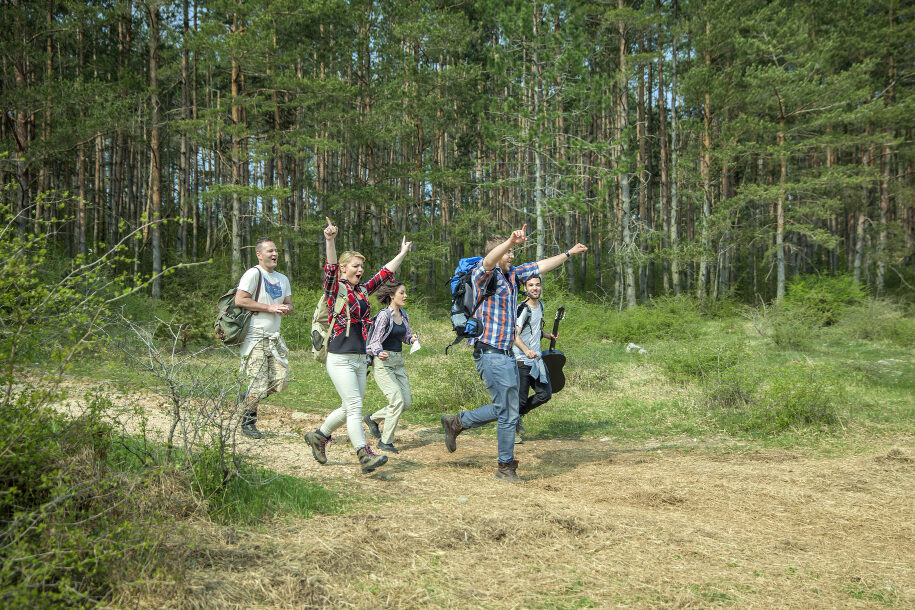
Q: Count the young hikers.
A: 5